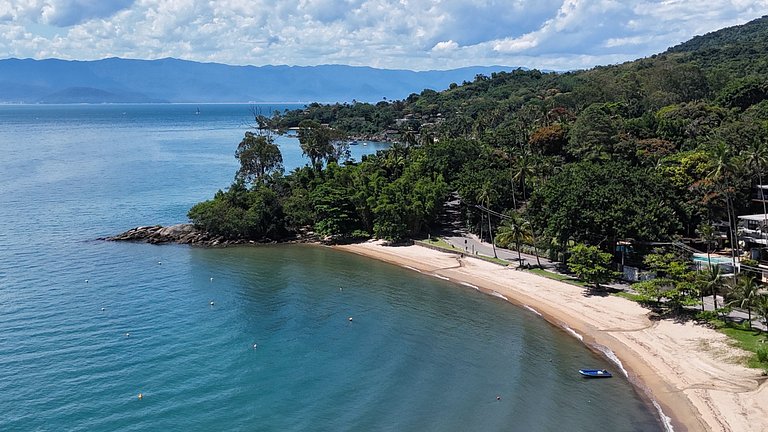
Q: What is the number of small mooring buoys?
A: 11